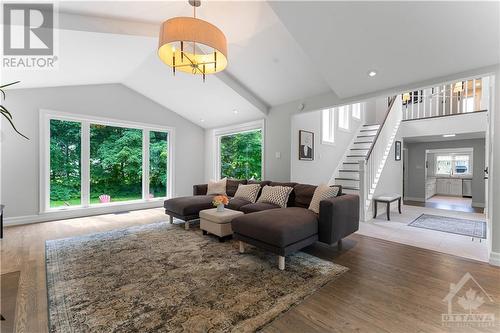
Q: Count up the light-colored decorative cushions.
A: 4